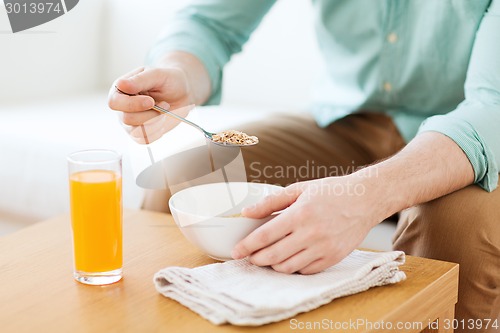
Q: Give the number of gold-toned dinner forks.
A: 0